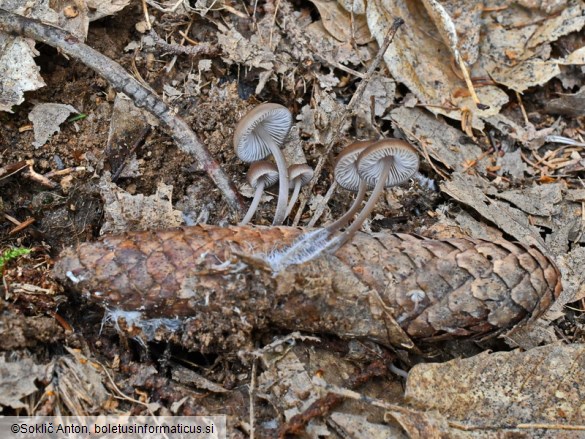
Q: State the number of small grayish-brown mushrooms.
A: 5